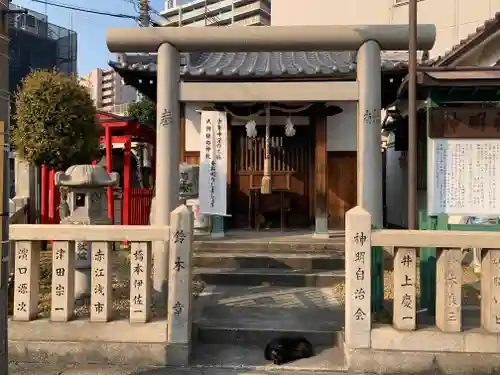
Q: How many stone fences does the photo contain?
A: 2